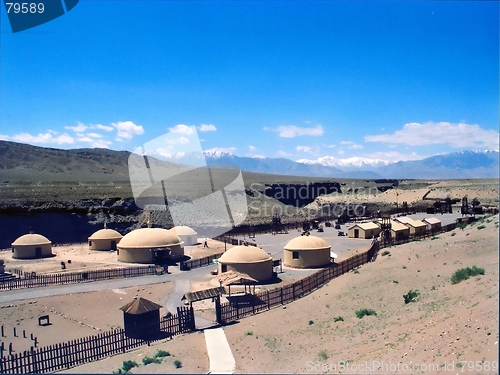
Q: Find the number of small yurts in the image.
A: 5